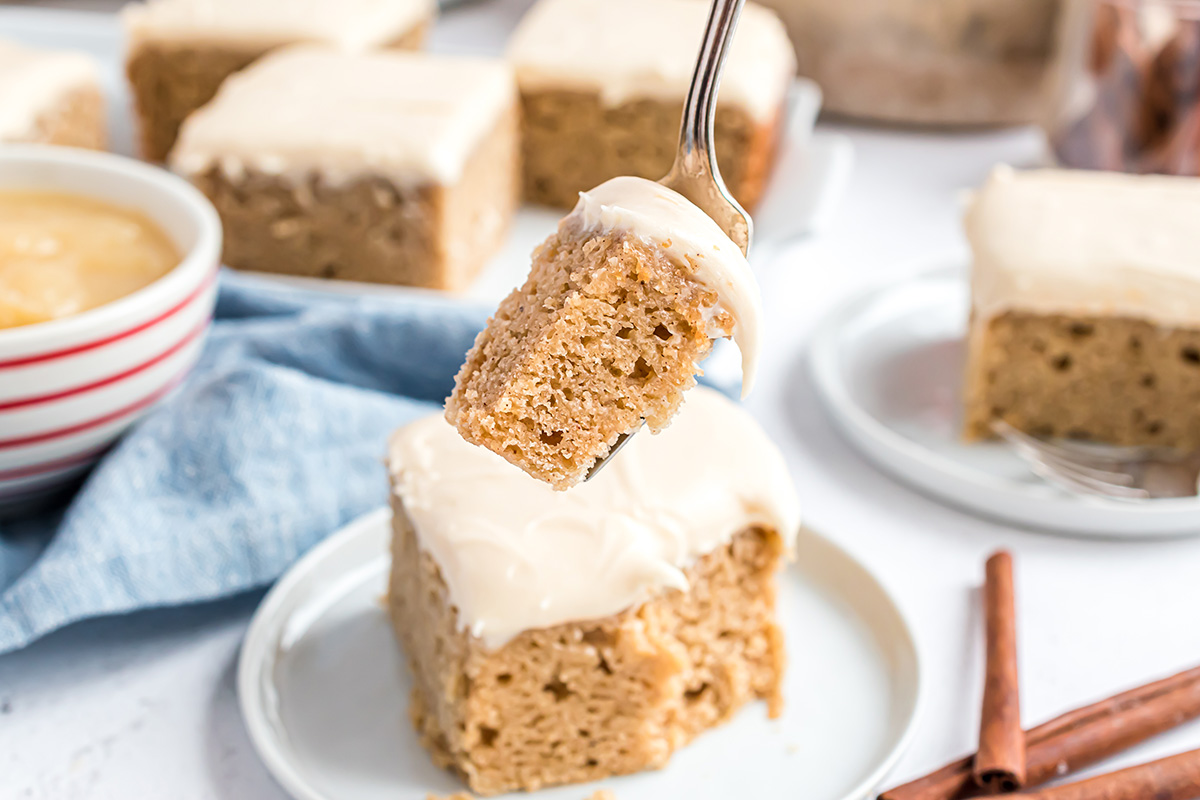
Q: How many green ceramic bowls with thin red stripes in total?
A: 0